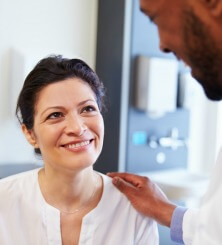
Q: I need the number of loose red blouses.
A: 0